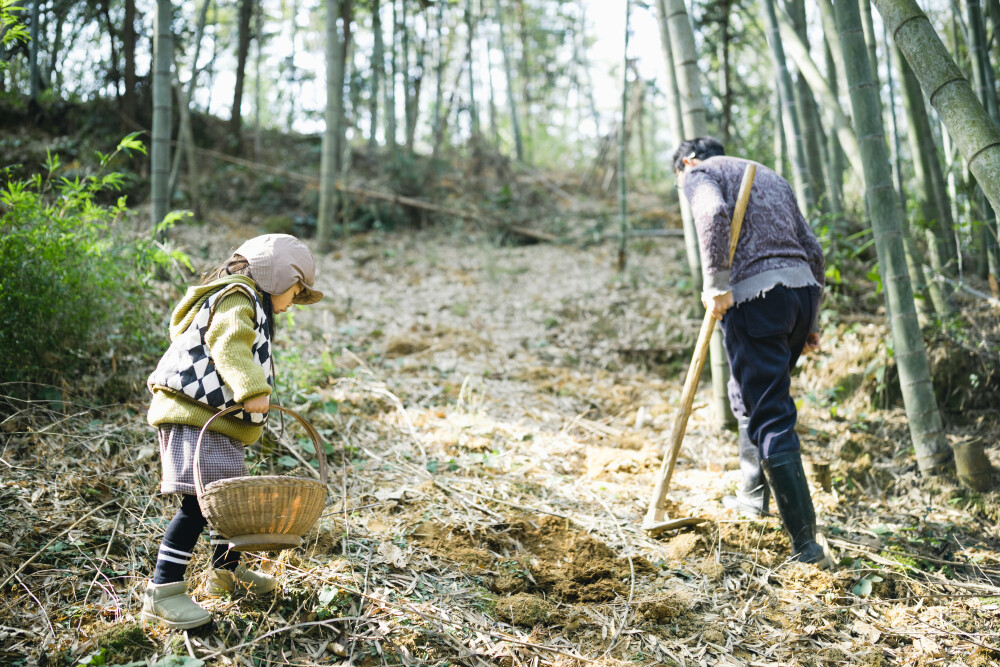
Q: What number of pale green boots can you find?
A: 2